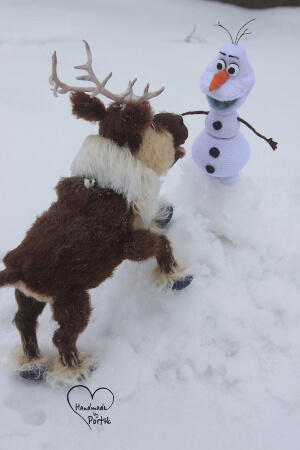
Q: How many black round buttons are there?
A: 3